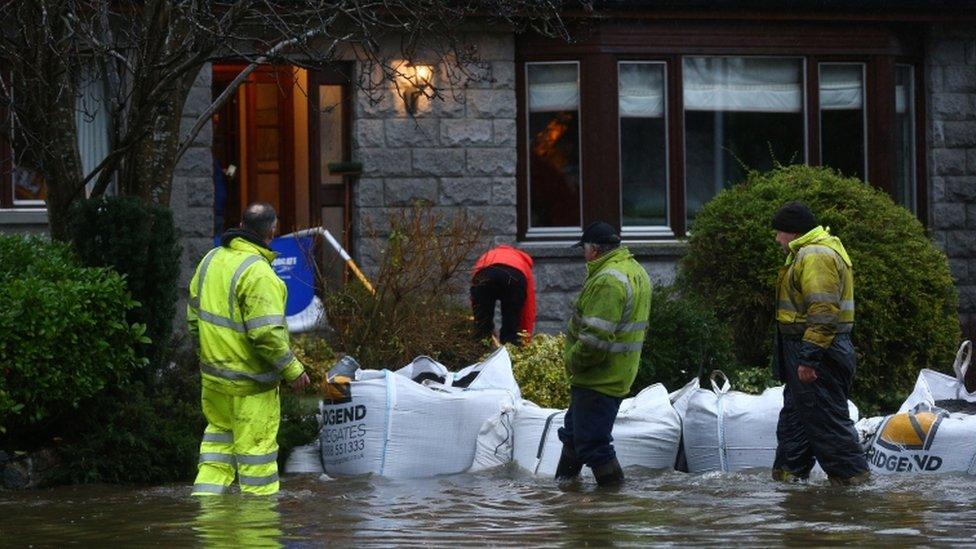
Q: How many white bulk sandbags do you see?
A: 4